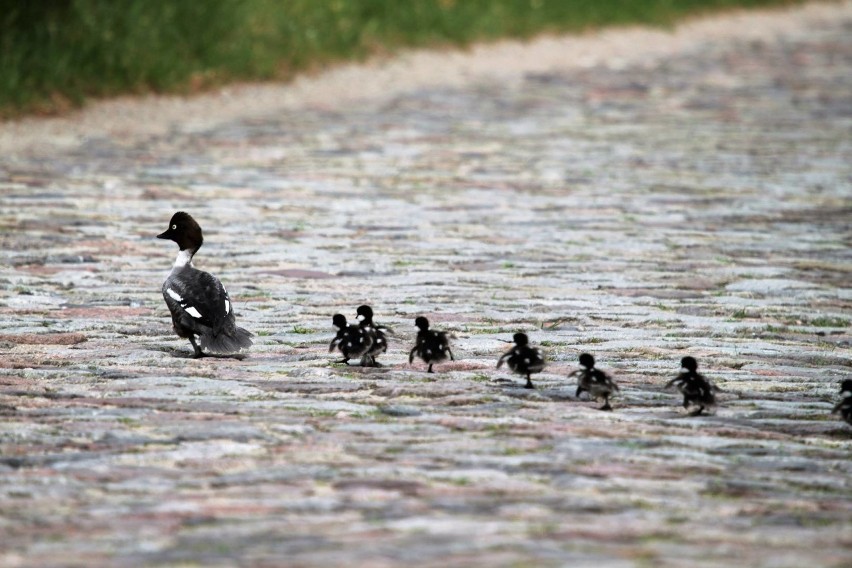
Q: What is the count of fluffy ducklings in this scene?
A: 7